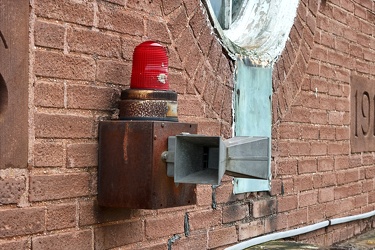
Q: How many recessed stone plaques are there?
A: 2